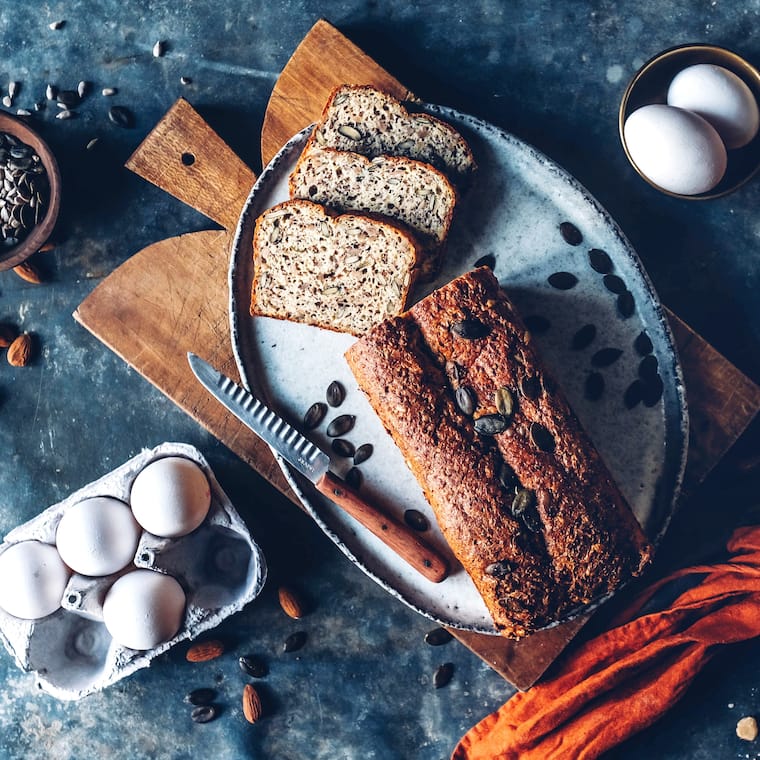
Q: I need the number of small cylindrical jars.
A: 0